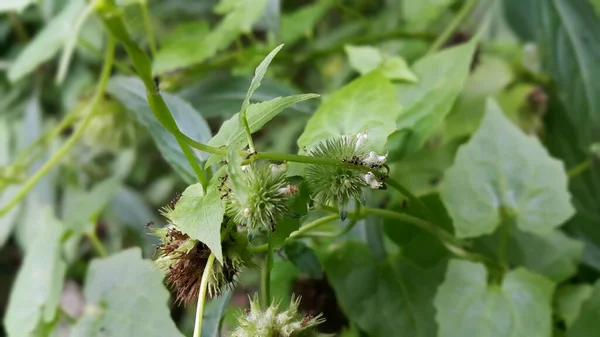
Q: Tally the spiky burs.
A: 4